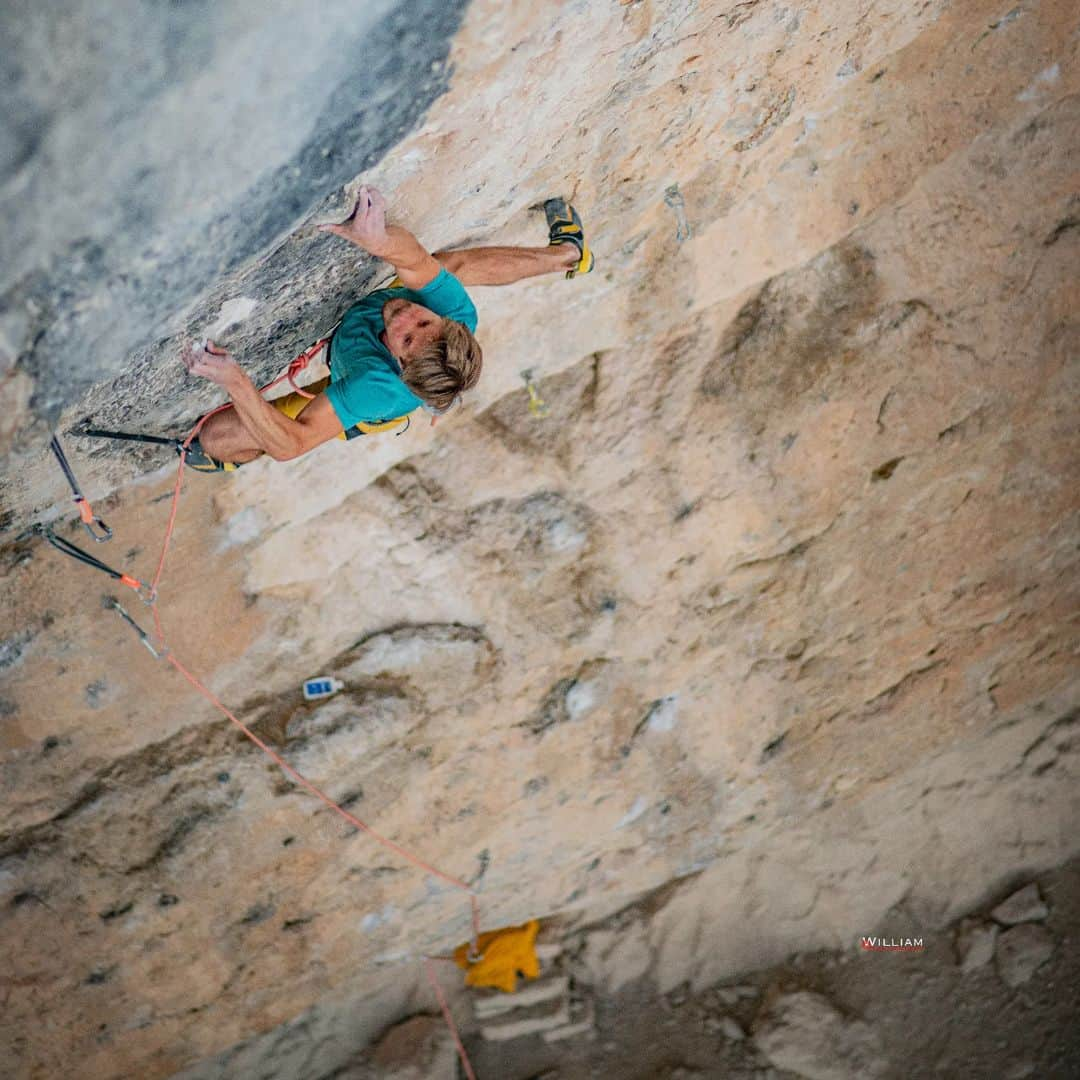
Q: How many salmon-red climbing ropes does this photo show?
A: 1